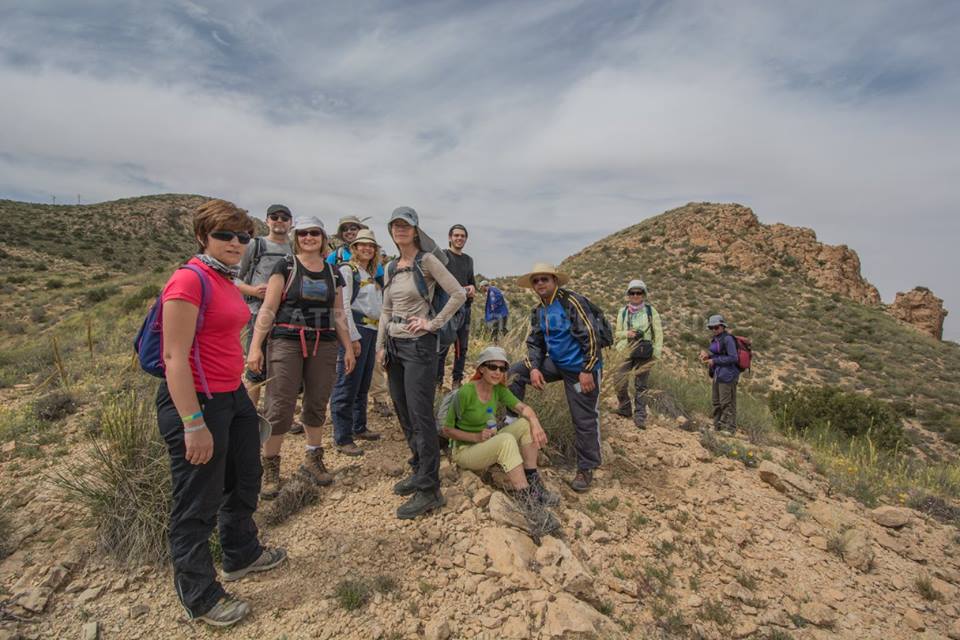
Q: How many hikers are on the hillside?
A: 12